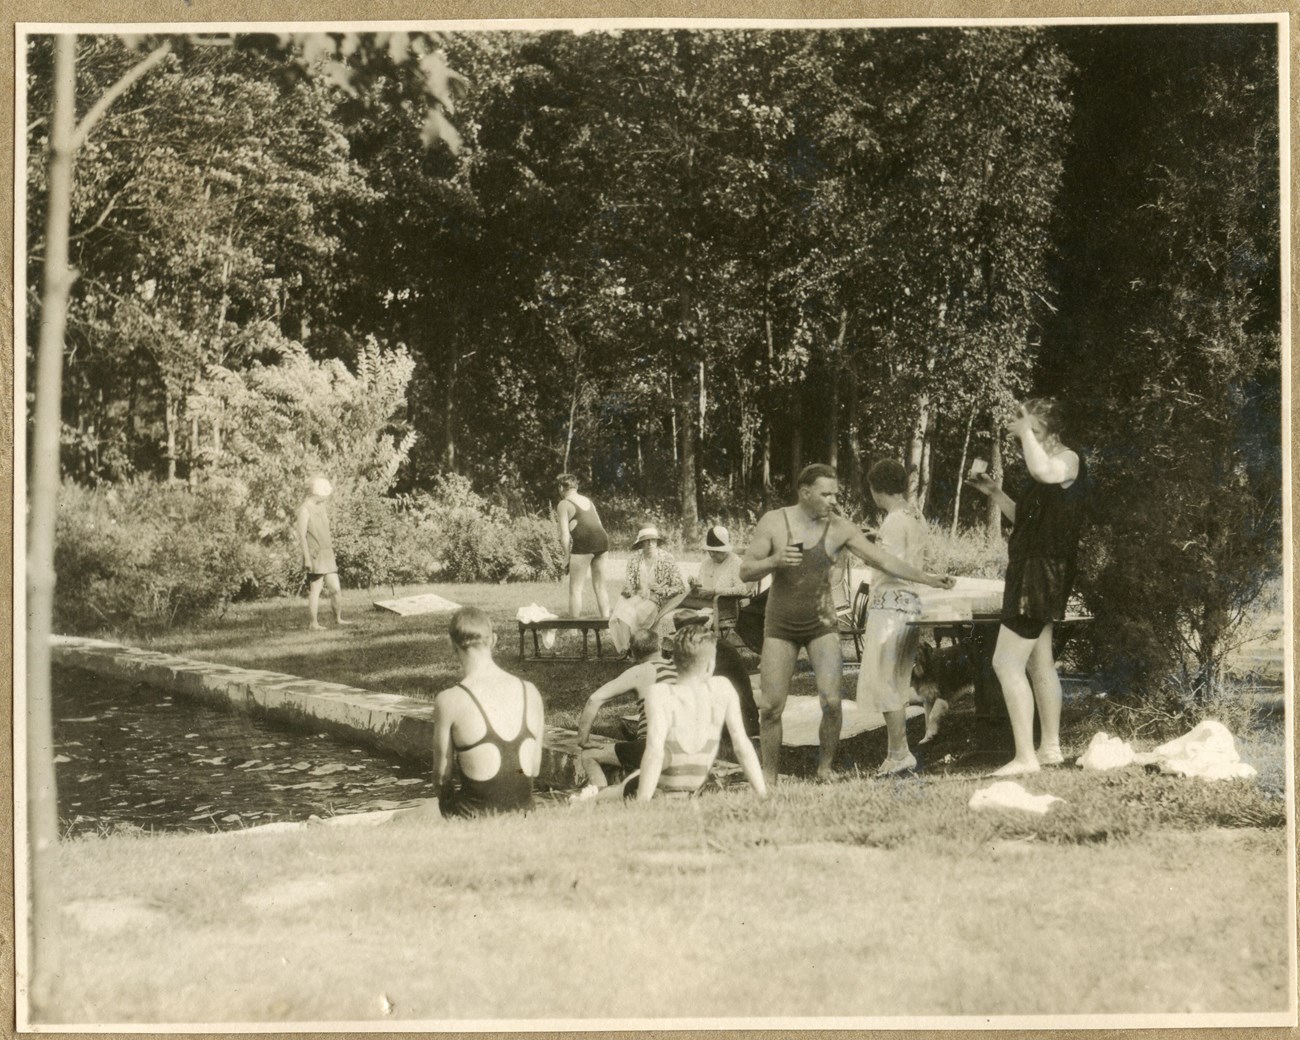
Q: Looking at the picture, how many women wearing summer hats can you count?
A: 2